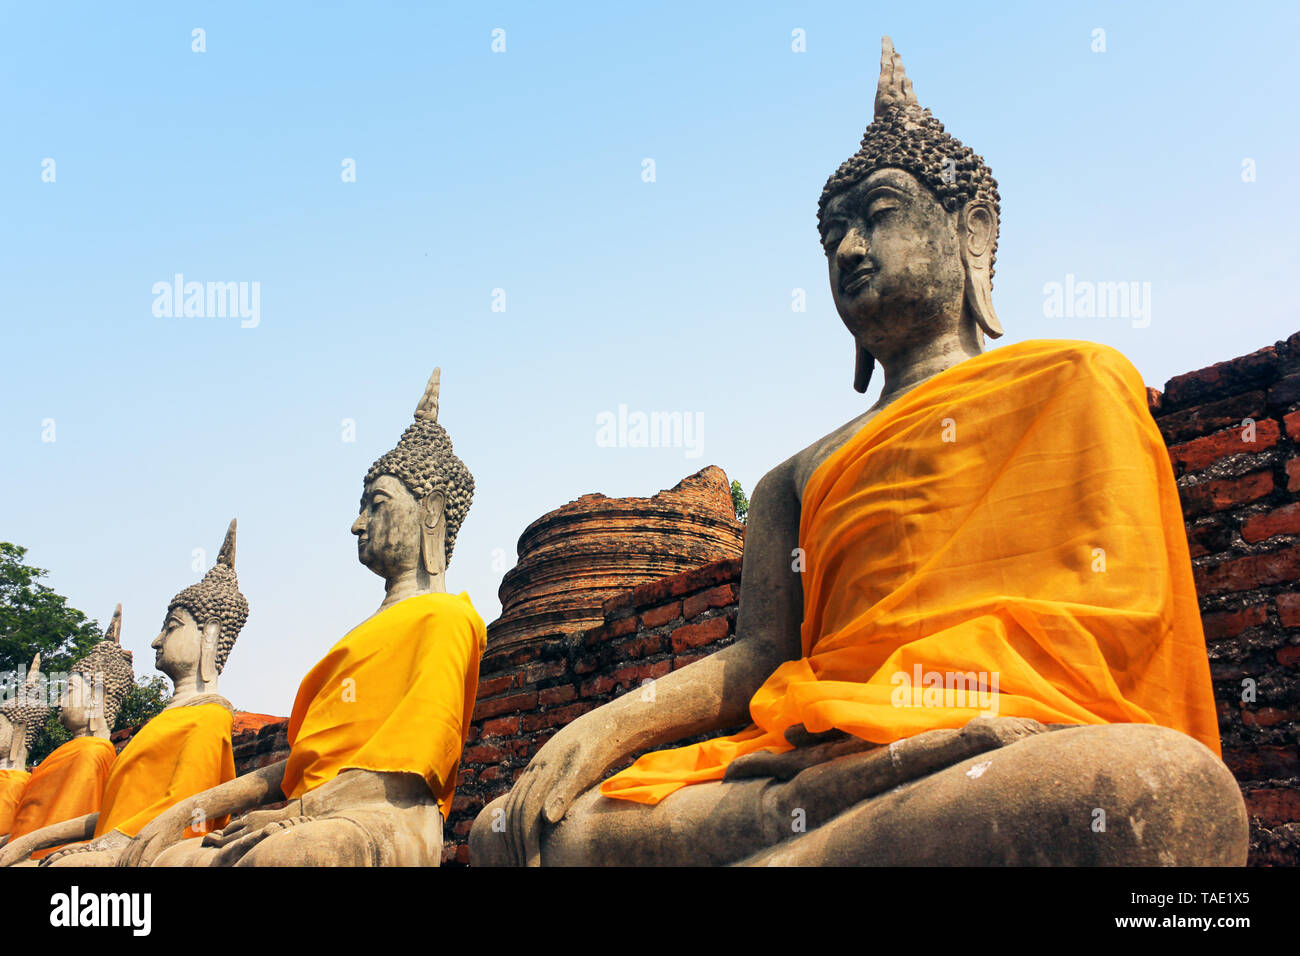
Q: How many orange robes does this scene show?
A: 5